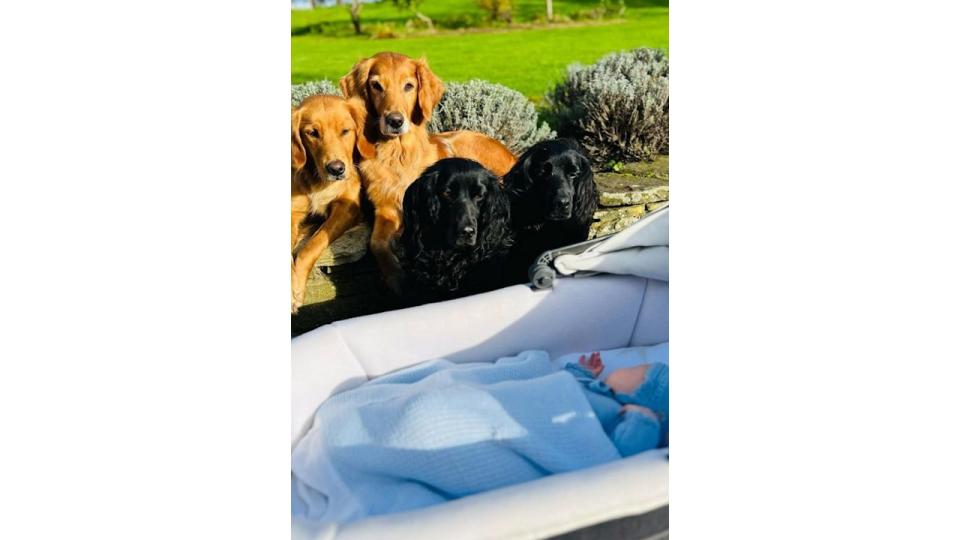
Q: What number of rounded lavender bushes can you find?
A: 3